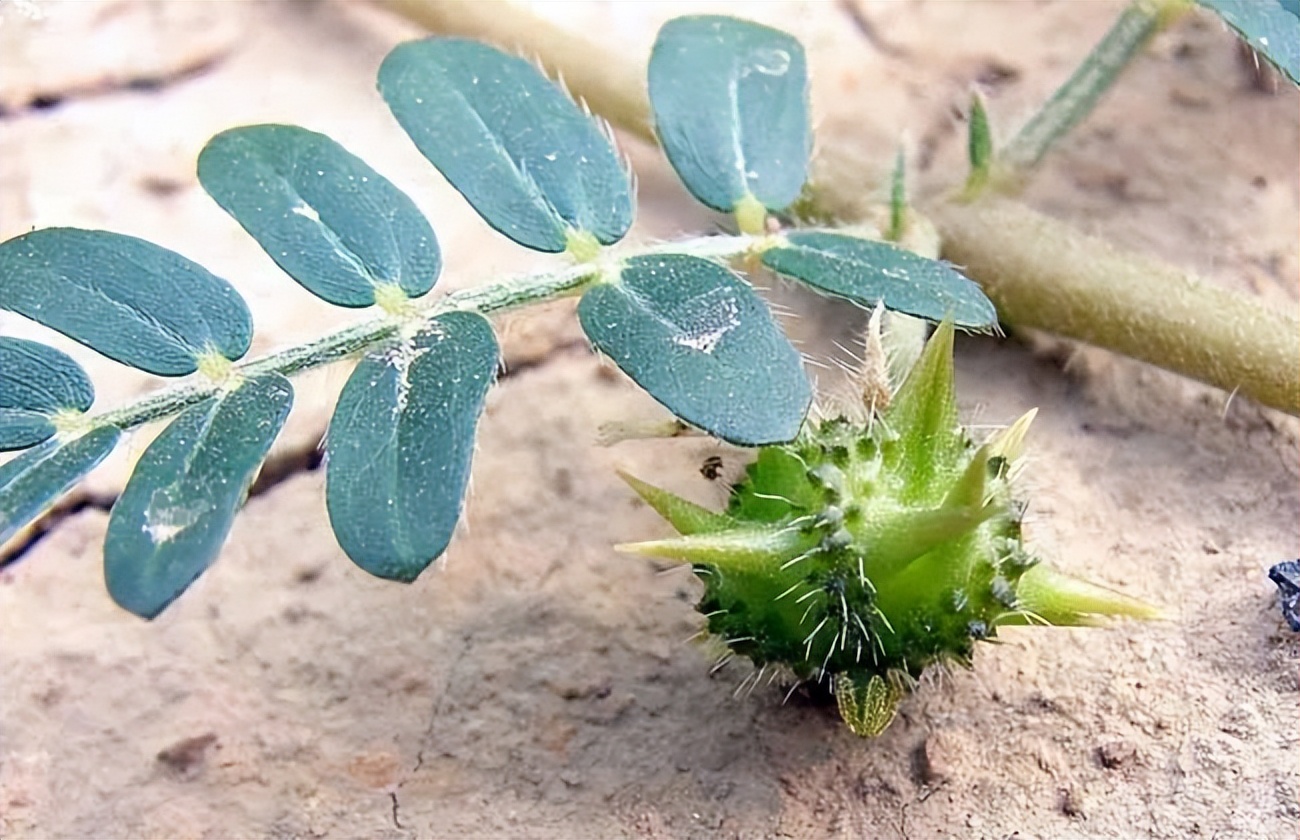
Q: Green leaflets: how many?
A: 11